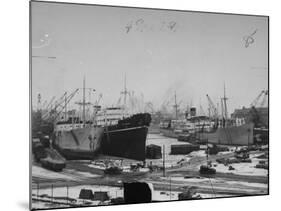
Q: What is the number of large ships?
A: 3